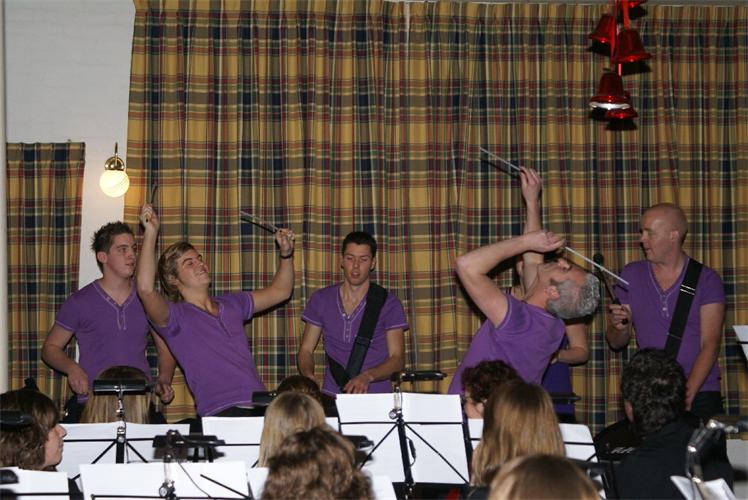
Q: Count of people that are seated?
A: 9